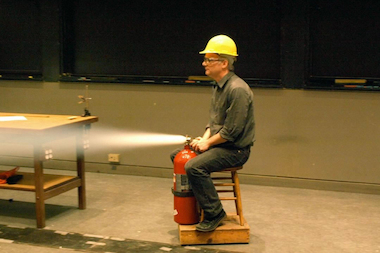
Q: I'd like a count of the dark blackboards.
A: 3